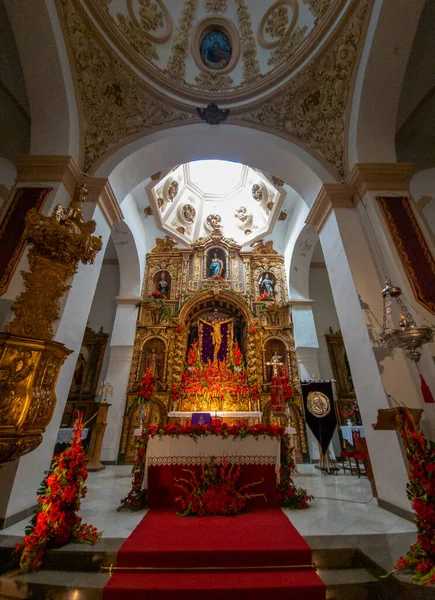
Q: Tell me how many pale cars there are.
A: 0